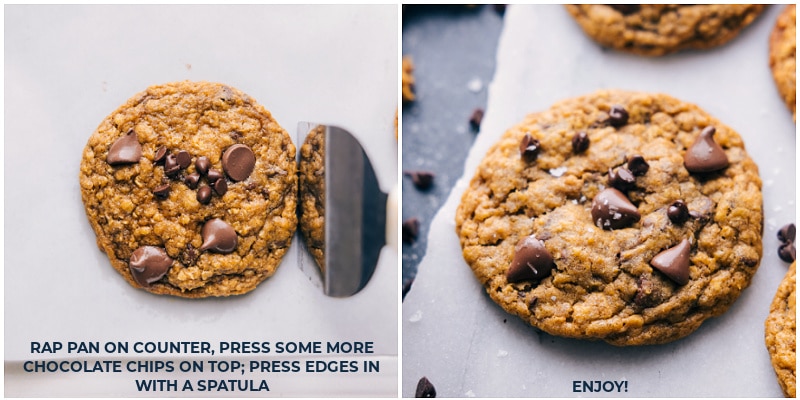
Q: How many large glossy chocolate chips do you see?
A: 8